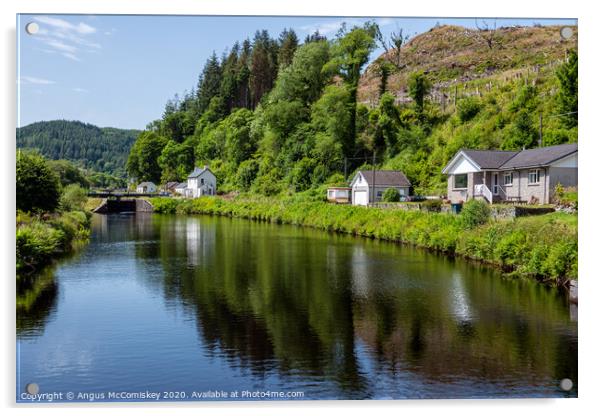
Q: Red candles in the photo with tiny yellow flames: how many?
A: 0